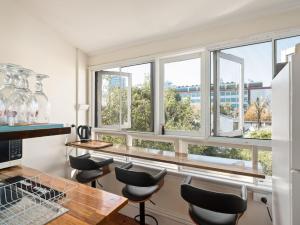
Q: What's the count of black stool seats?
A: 3